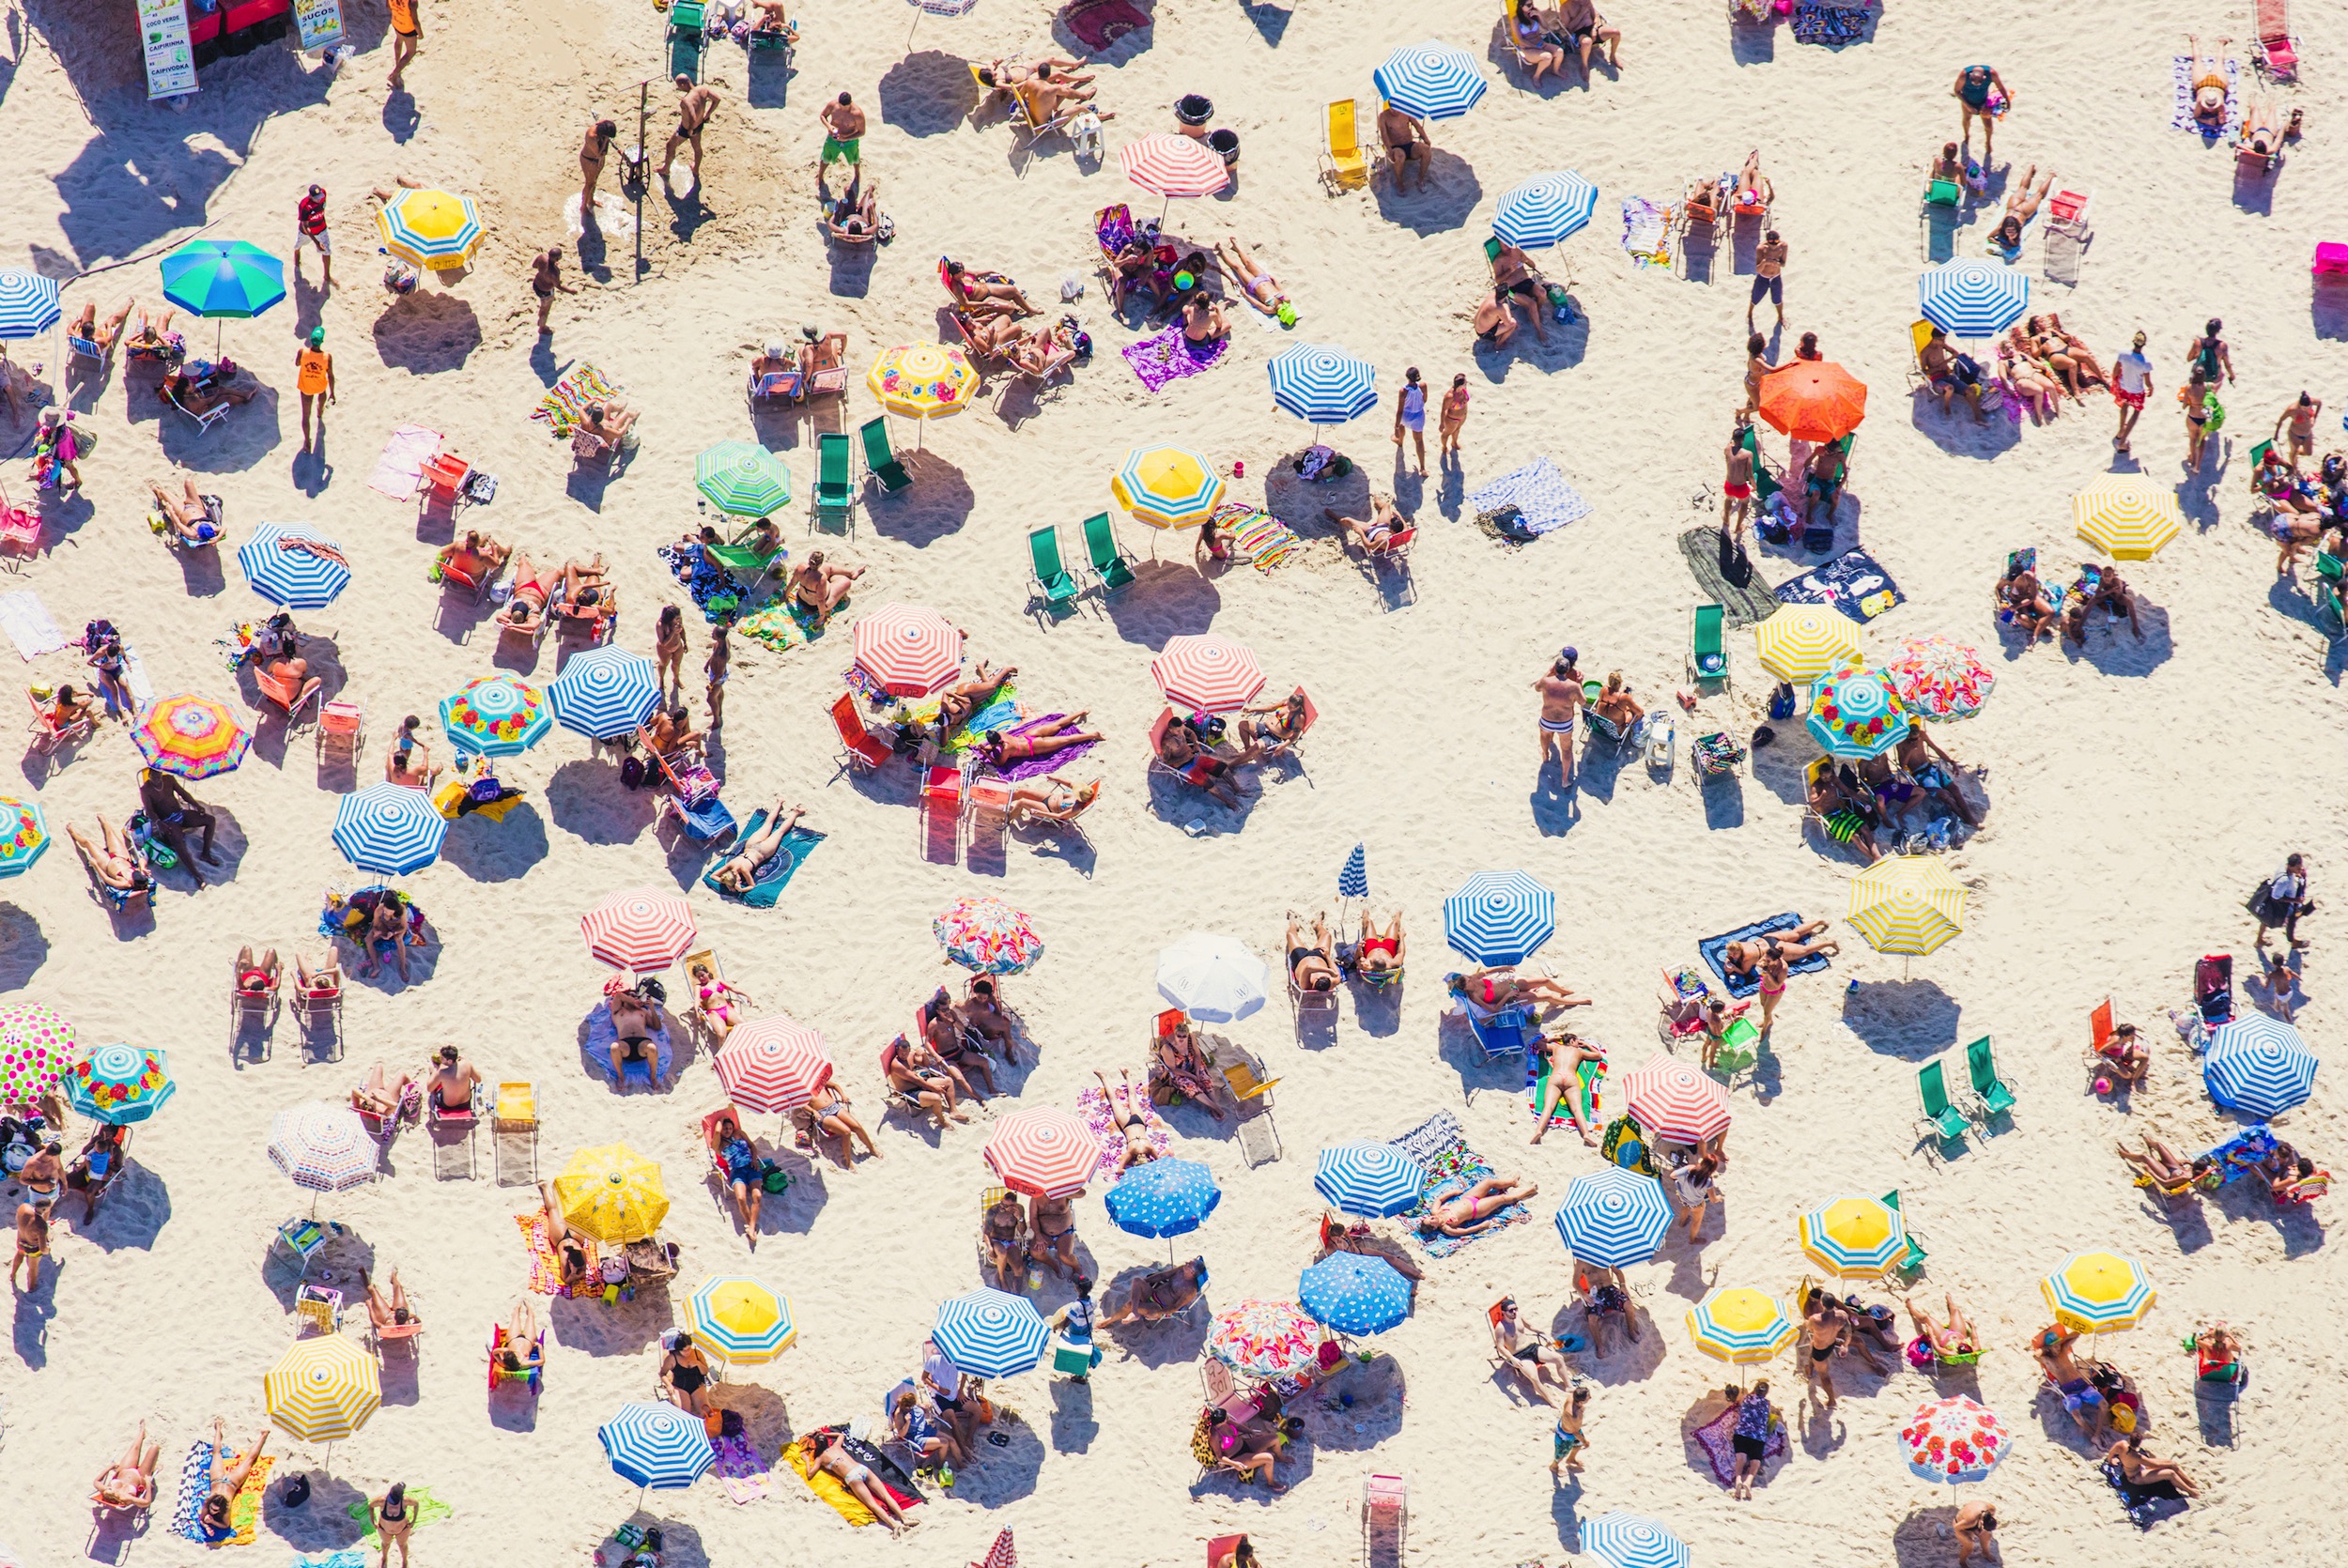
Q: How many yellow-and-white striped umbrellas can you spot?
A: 4